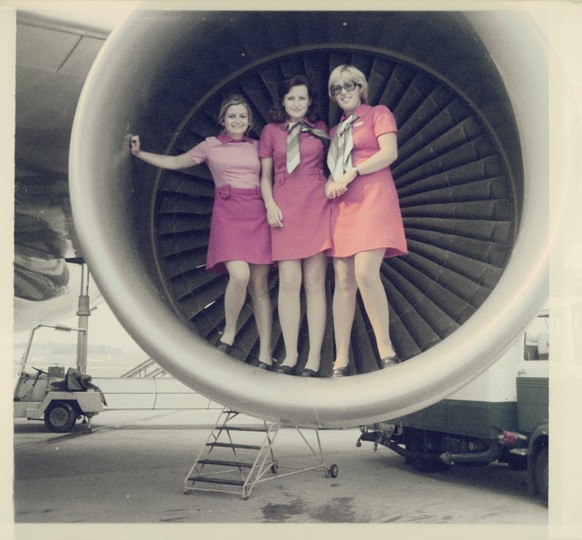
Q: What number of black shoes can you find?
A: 6